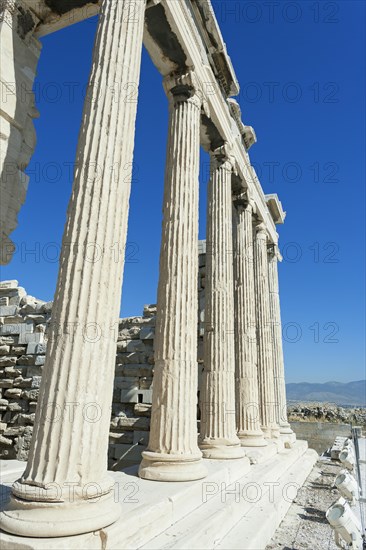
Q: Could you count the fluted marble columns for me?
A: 6